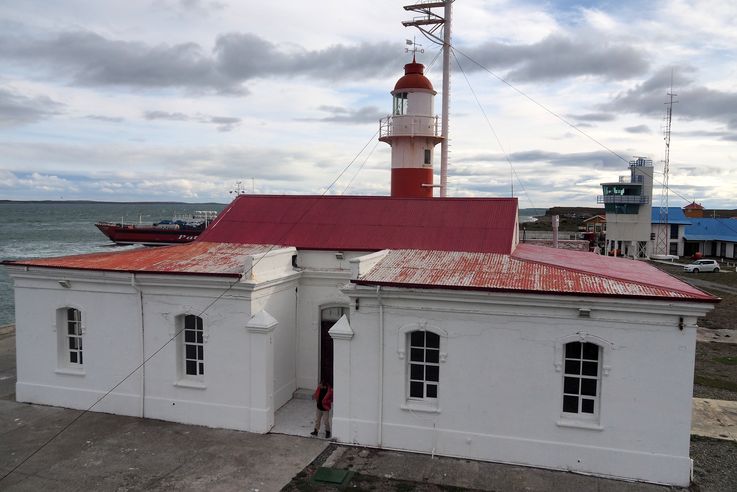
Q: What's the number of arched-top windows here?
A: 4